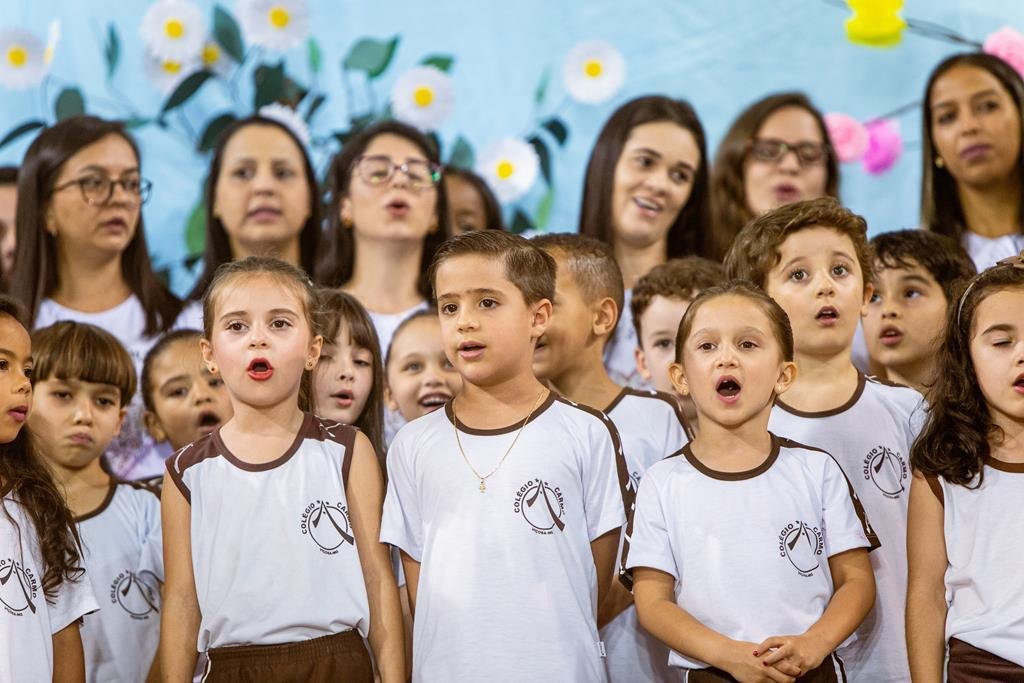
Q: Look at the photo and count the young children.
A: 13